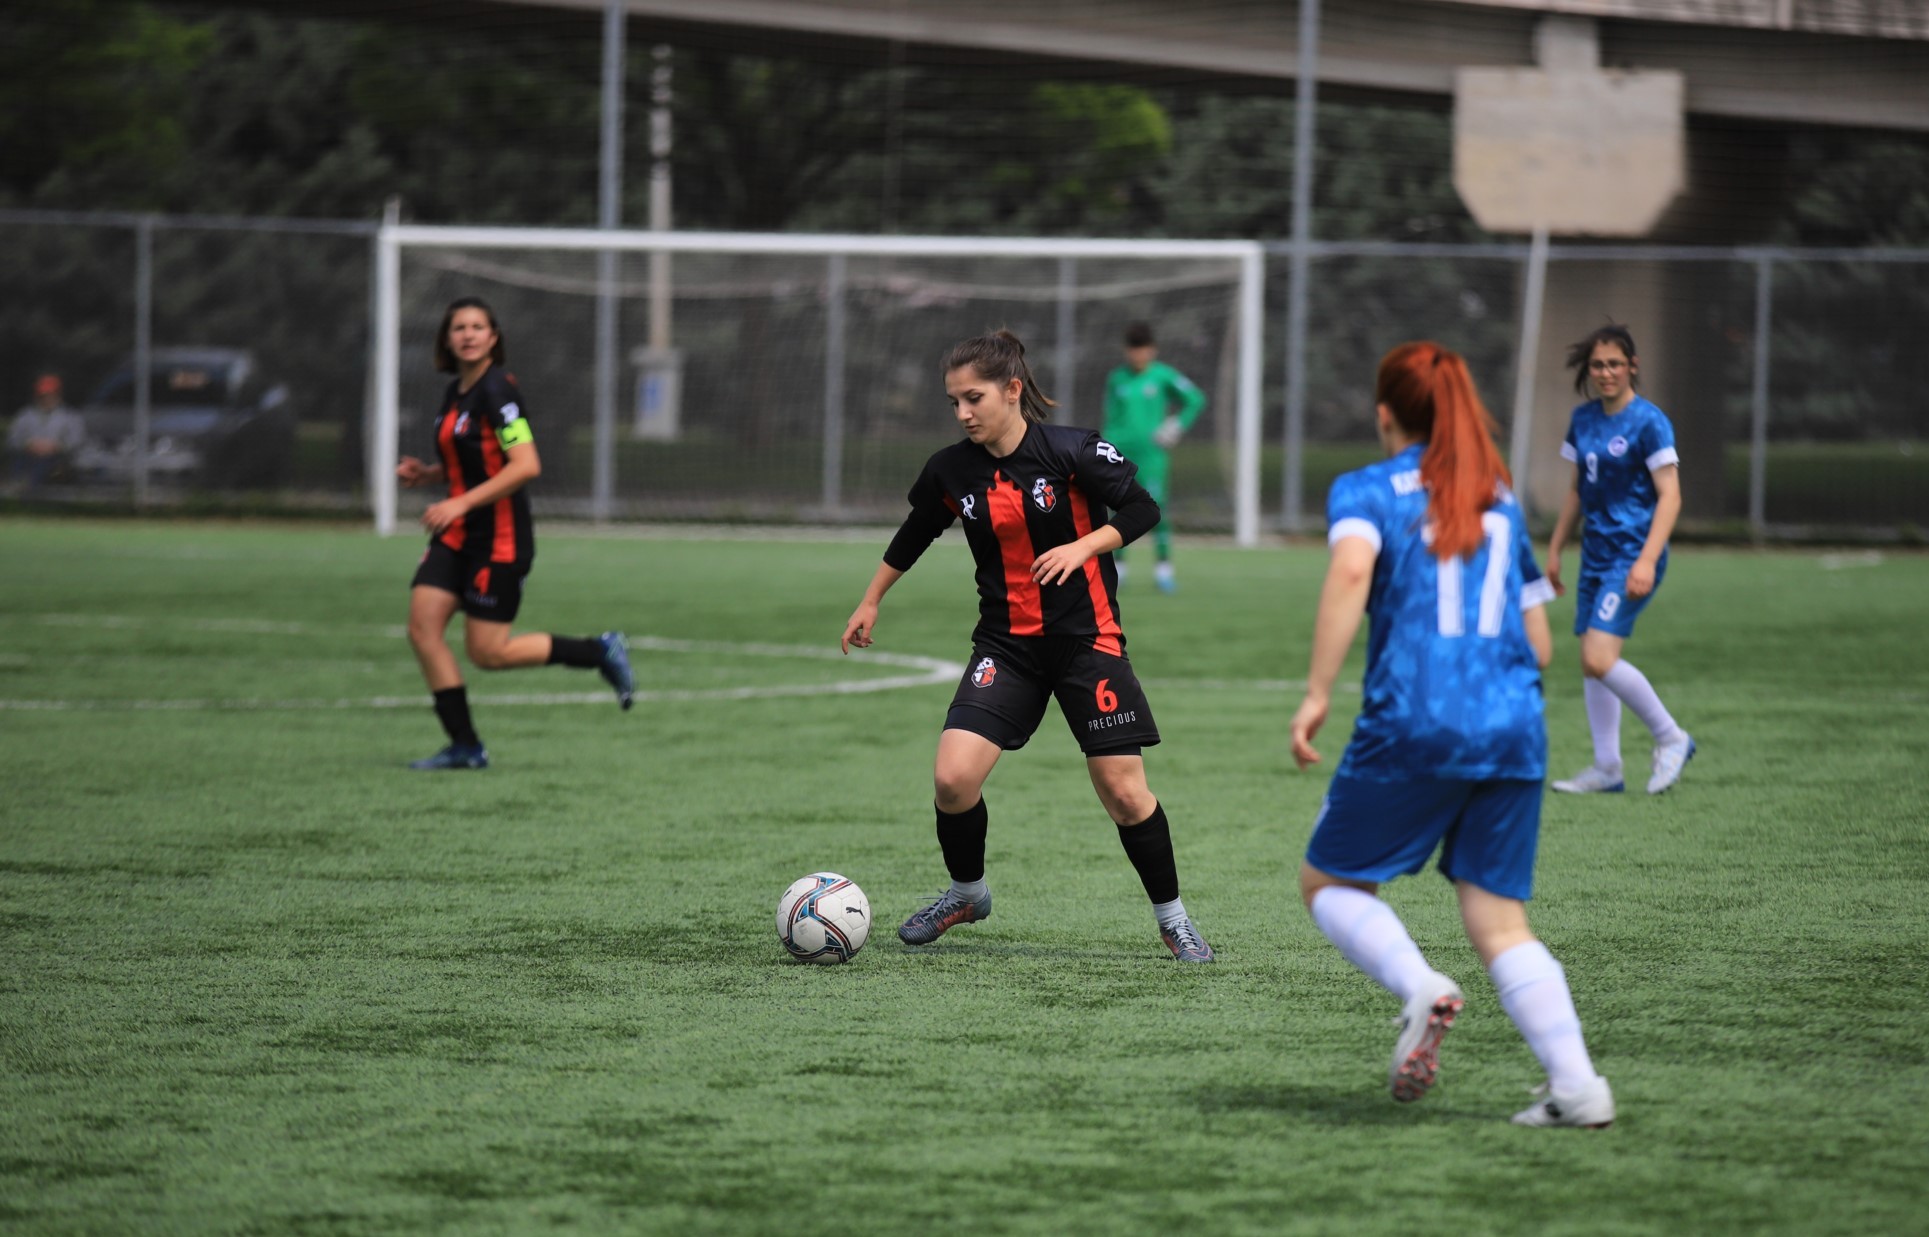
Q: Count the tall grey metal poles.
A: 2